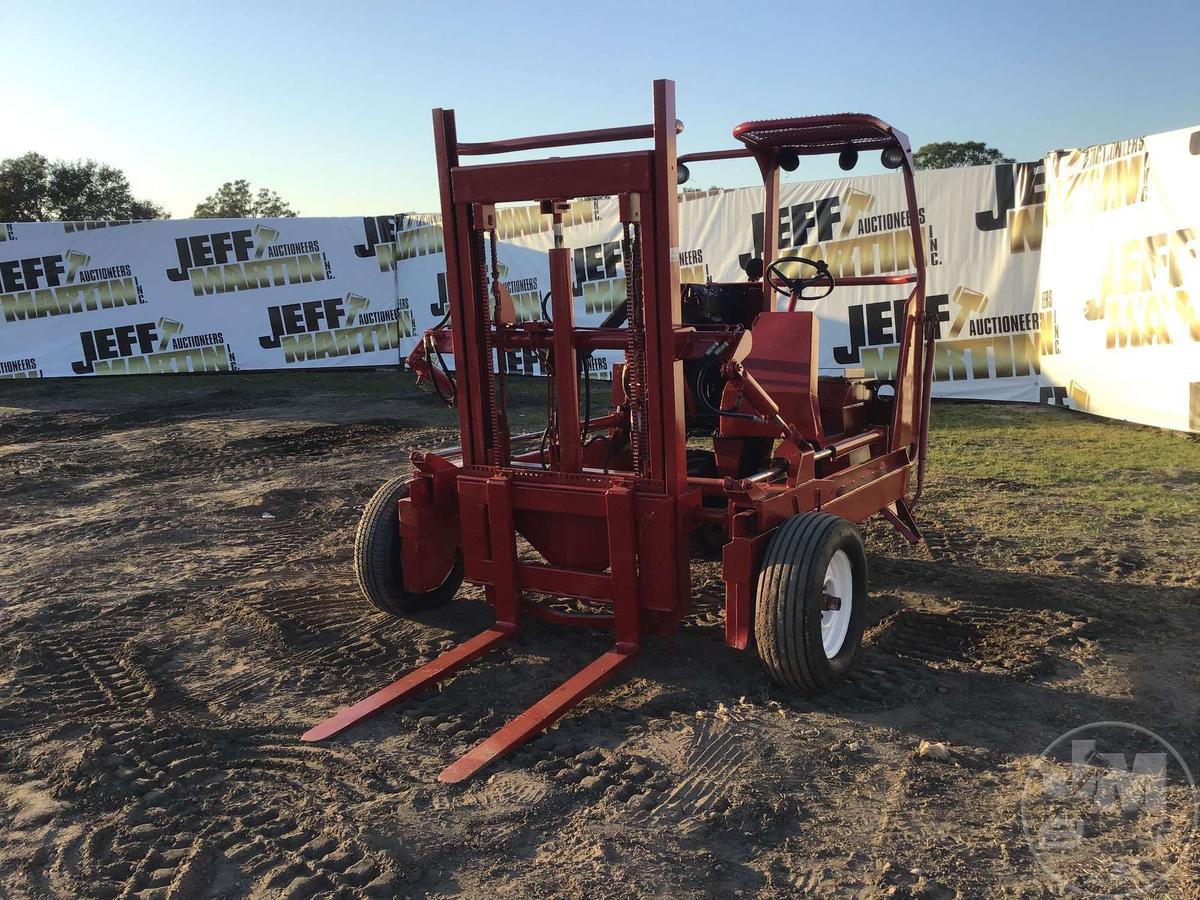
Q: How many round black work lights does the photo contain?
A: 4